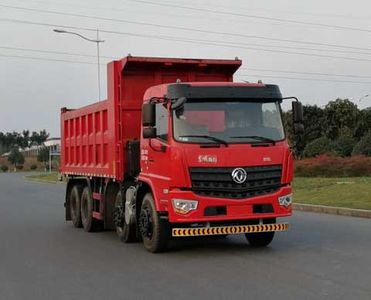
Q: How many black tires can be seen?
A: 5